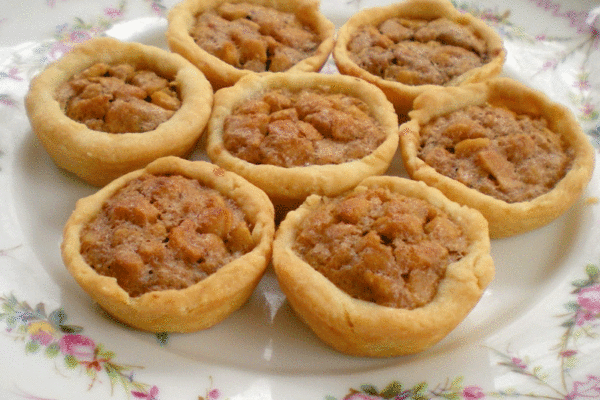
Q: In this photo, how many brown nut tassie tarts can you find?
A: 7